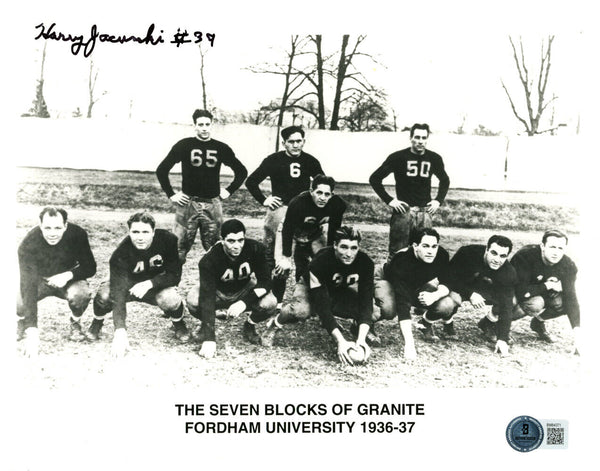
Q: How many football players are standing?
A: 3